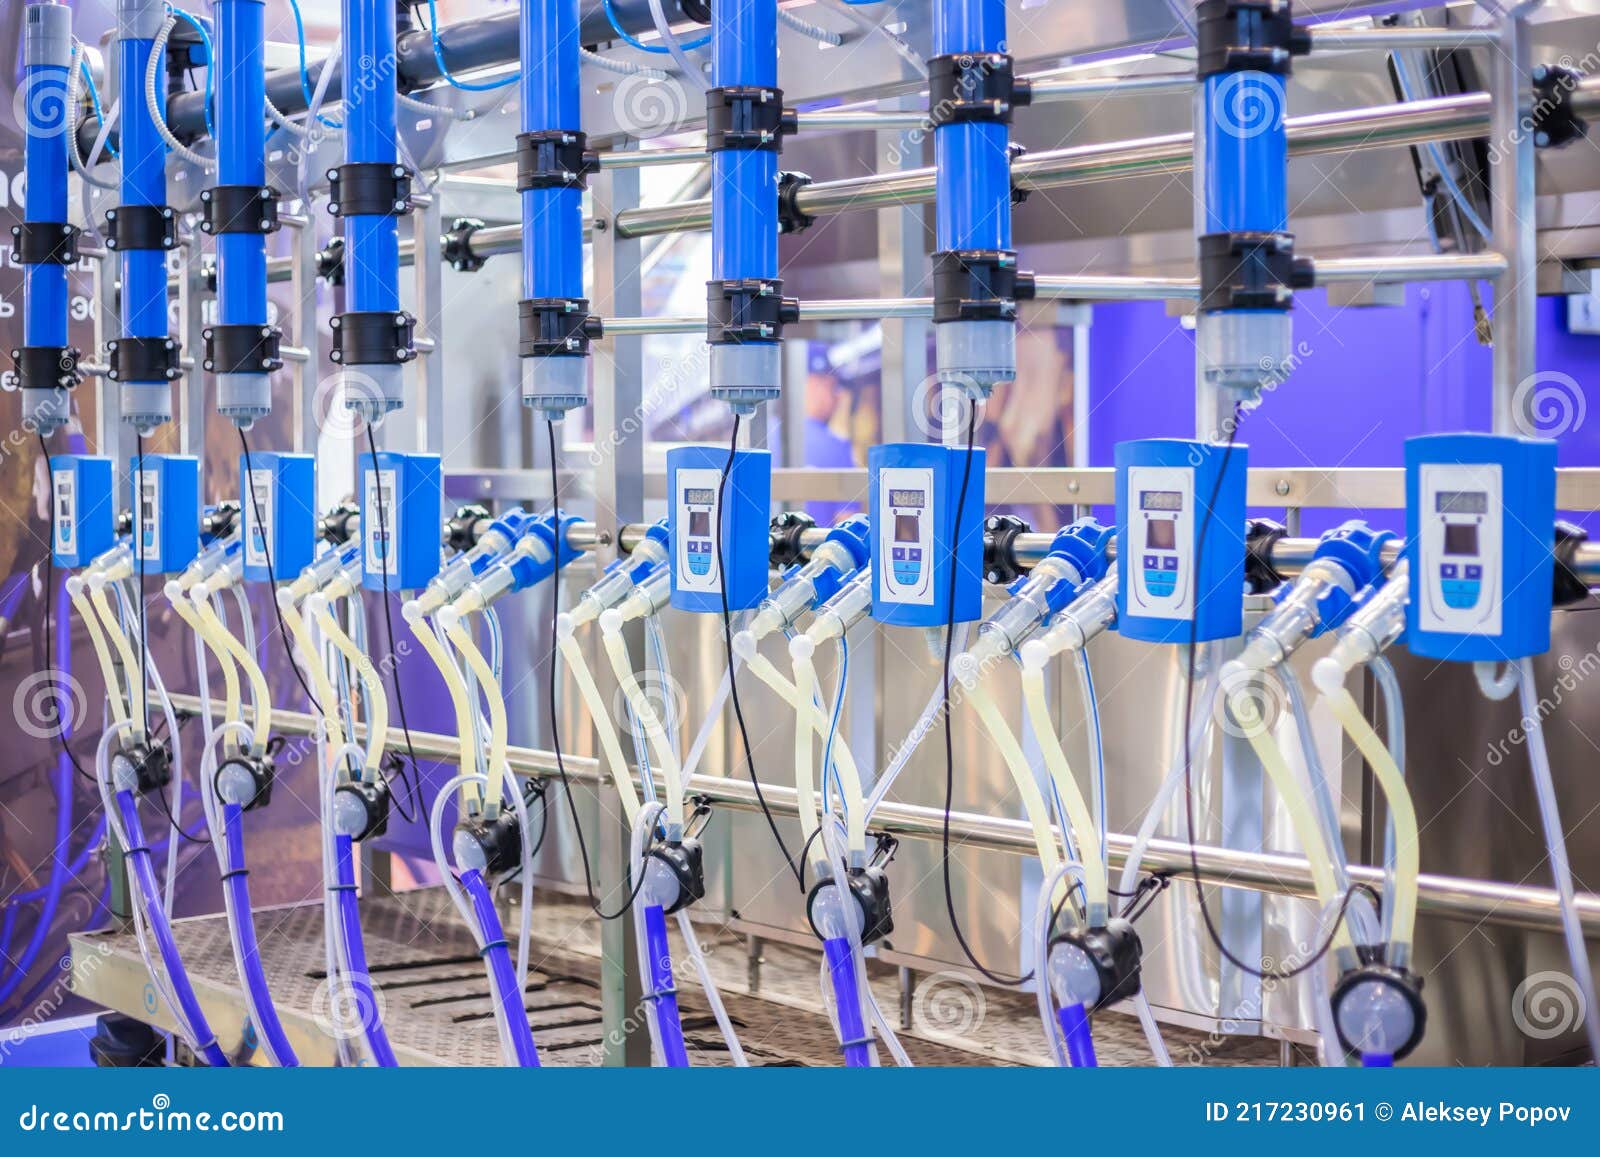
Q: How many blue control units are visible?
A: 8